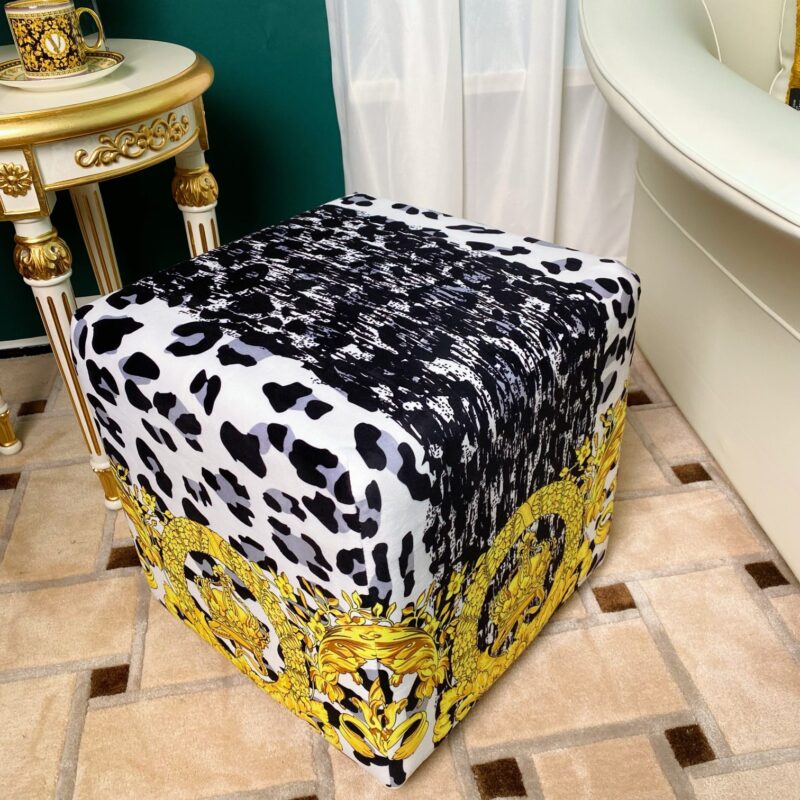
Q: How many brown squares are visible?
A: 11